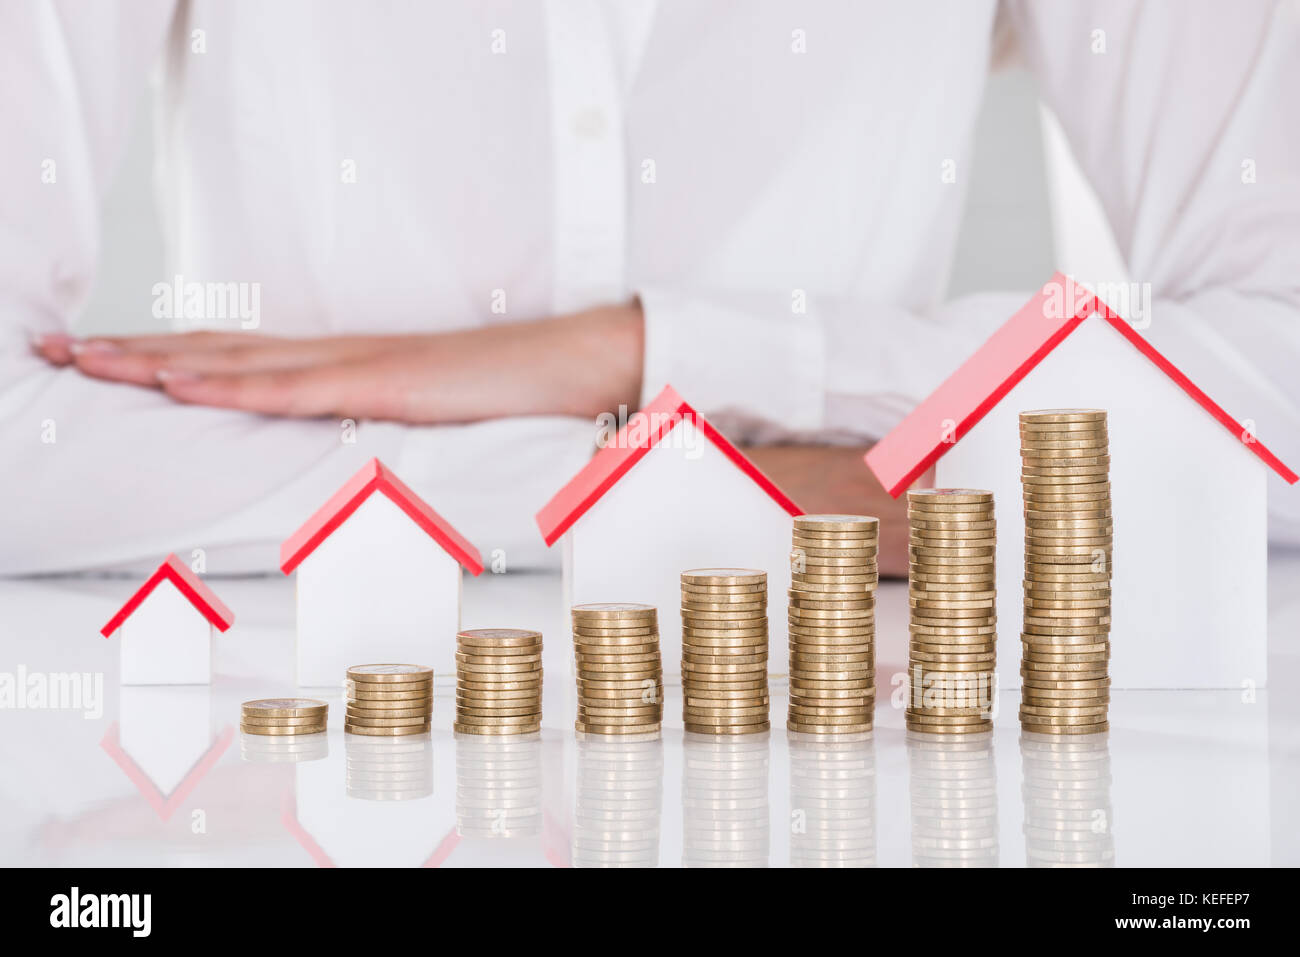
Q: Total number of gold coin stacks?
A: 8